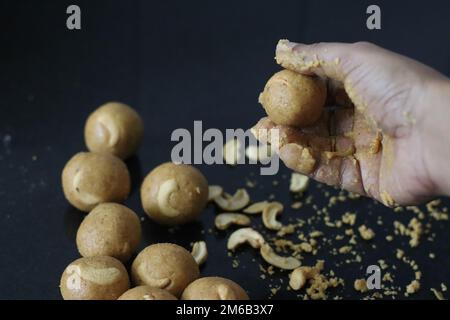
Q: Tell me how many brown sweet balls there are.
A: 9